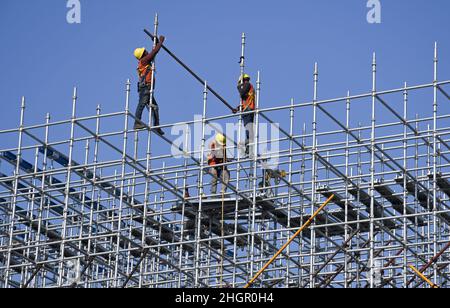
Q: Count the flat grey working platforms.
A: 1